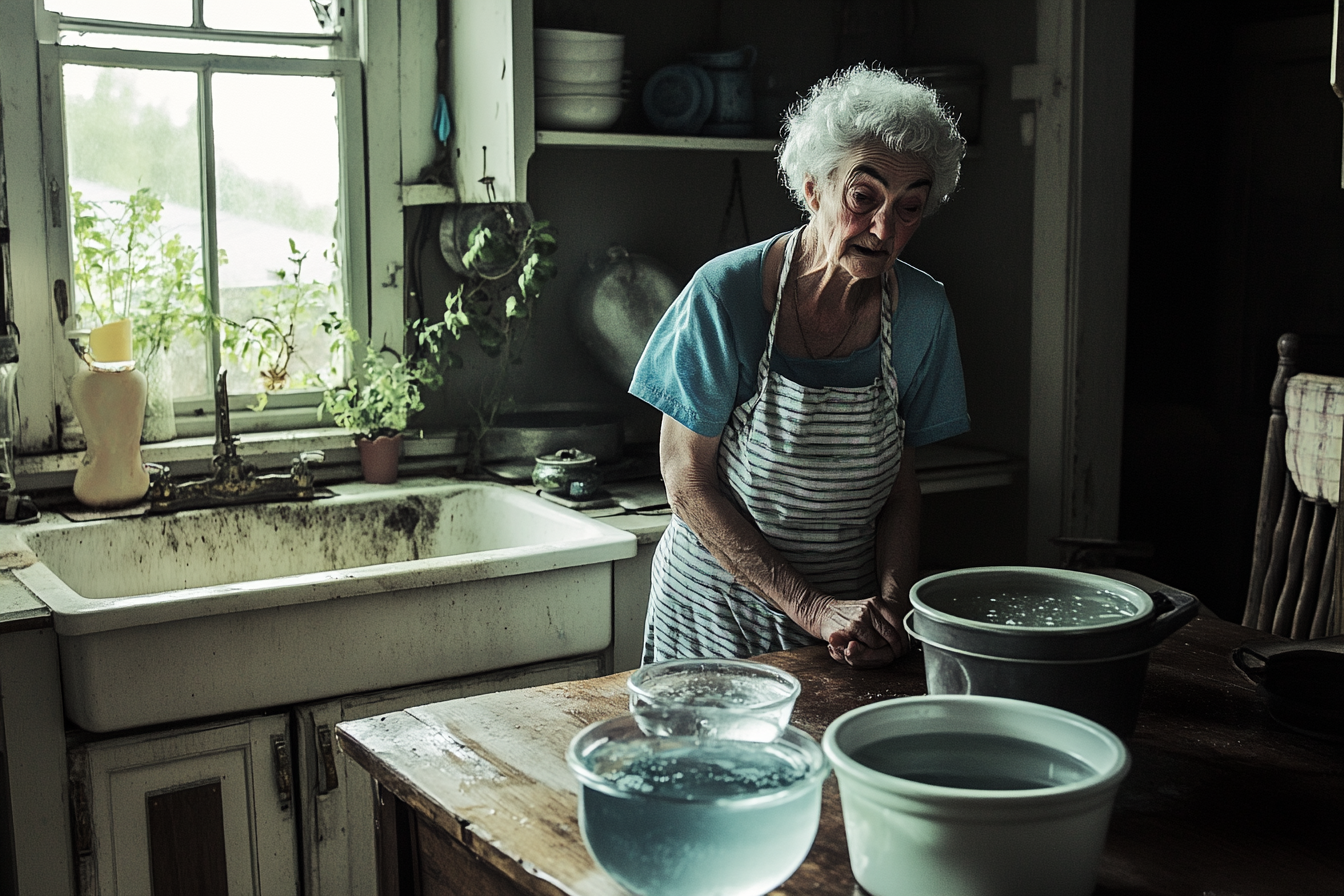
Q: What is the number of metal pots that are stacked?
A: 2